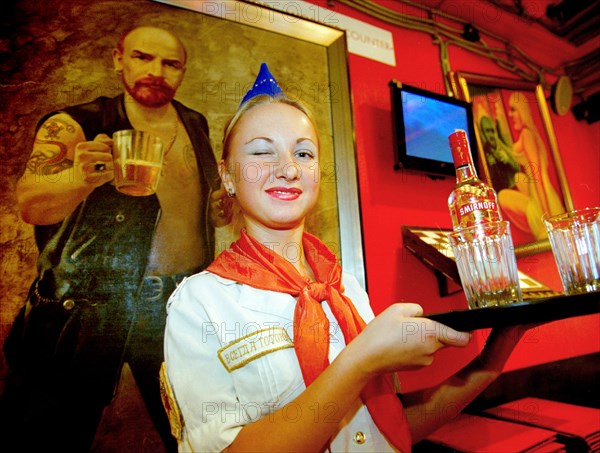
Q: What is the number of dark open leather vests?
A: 1